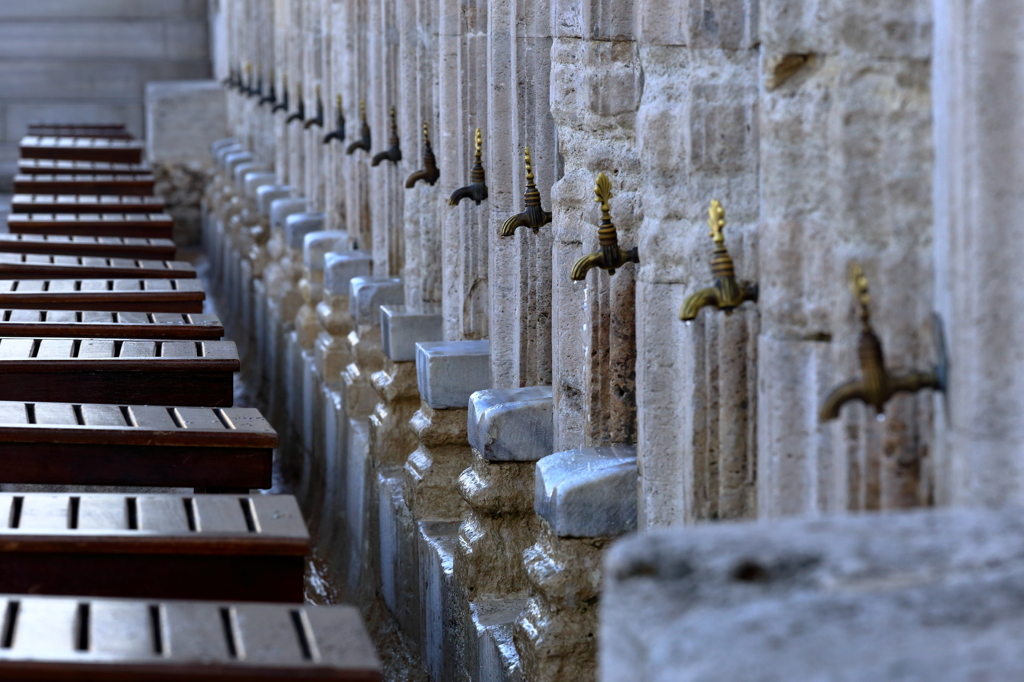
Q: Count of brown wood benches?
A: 15